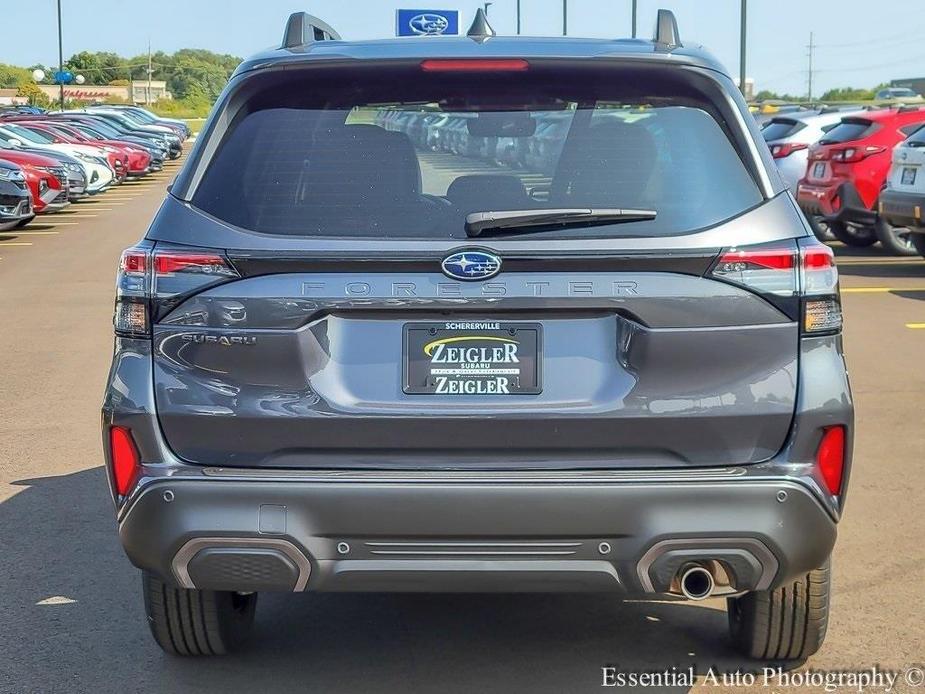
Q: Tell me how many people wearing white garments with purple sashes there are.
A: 0